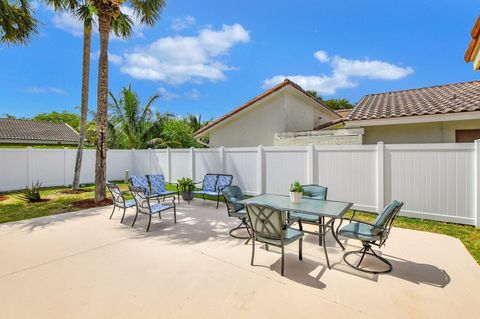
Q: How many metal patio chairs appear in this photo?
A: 6